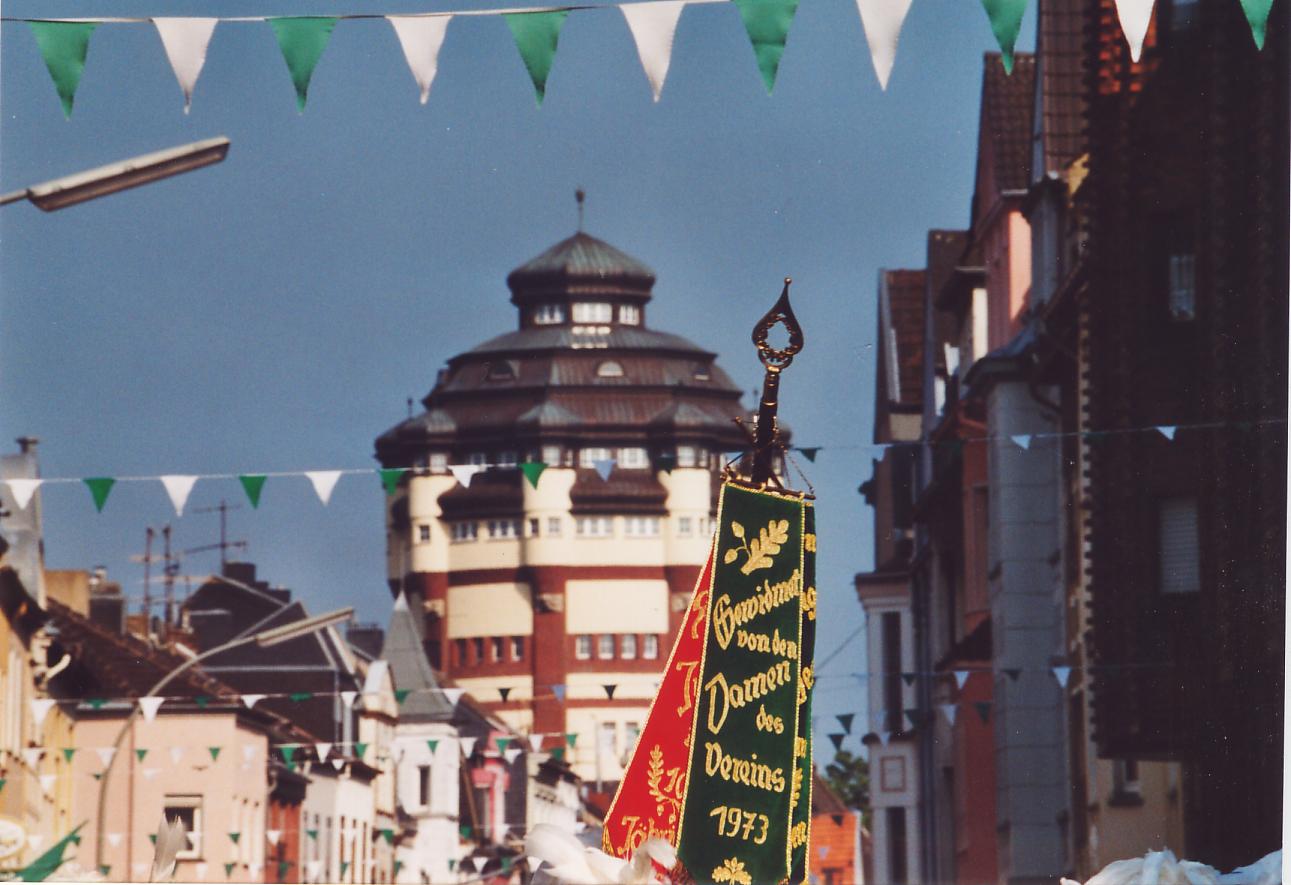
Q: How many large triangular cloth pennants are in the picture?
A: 11